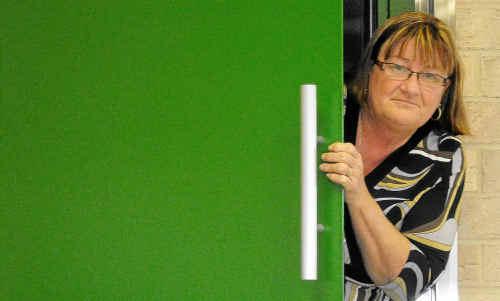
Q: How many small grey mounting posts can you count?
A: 2